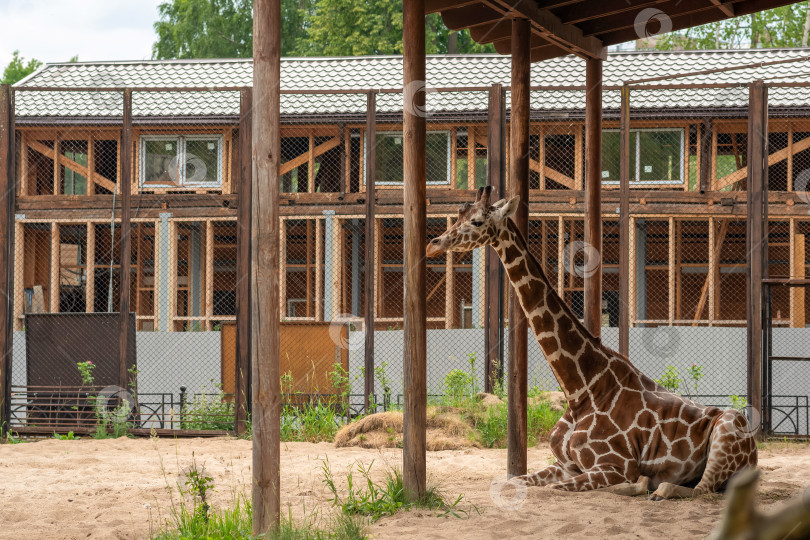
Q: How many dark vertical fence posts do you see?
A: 7